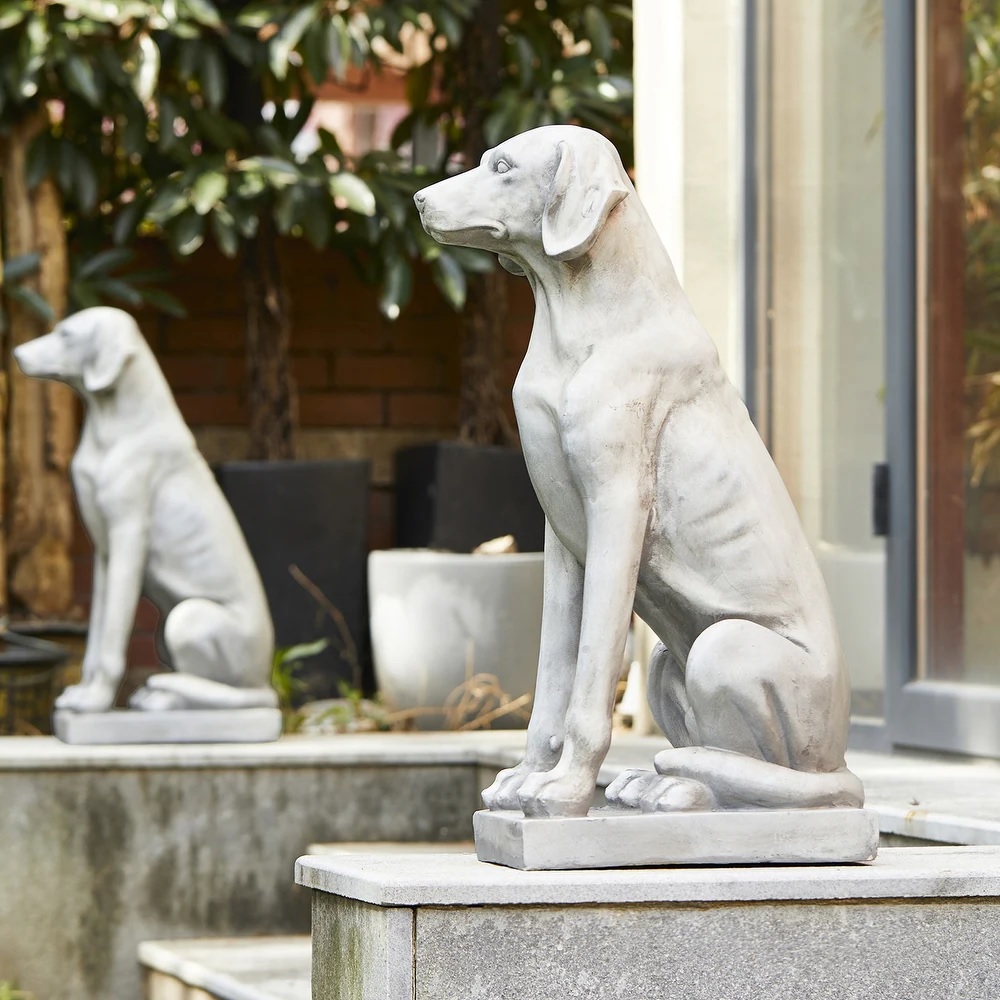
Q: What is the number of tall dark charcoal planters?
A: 2